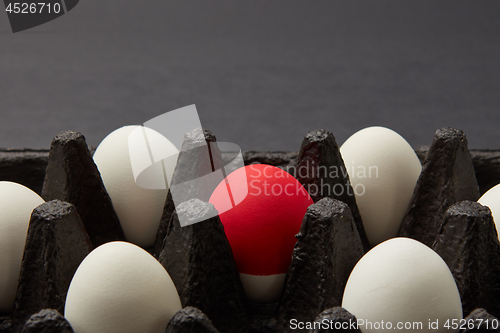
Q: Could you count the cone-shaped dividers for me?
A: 12